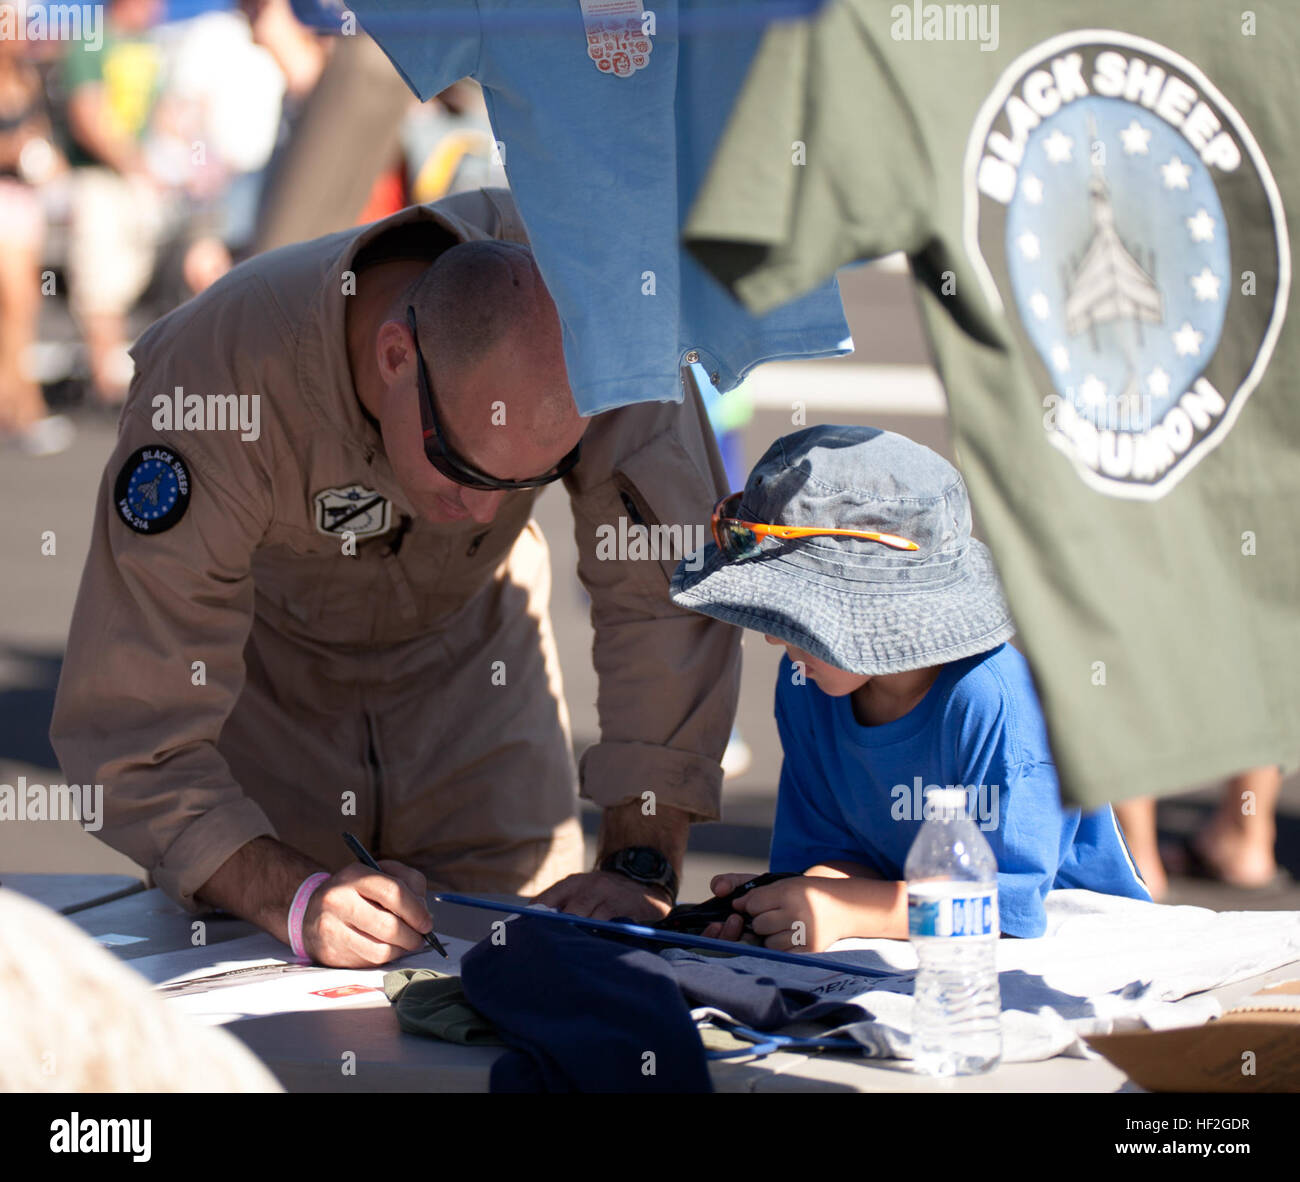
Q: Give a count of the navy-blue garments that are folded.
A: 1